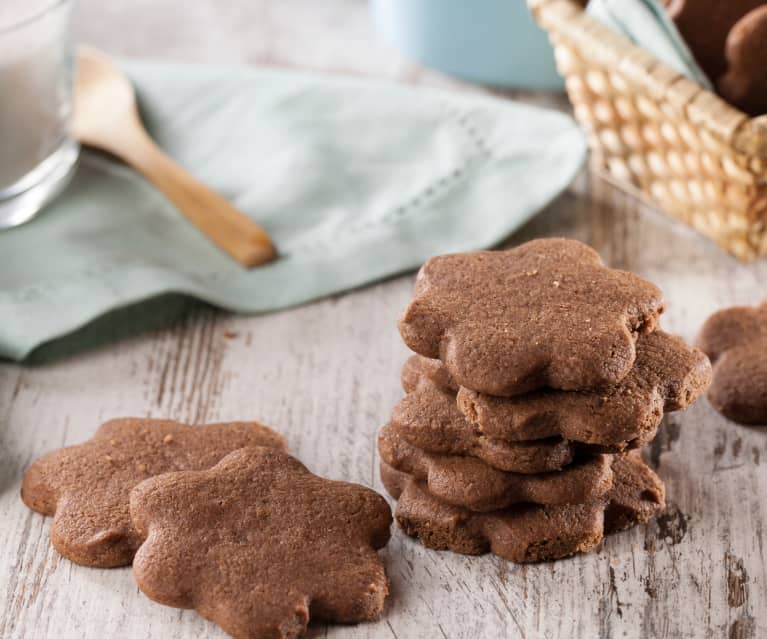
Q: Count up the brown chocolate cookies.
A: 10